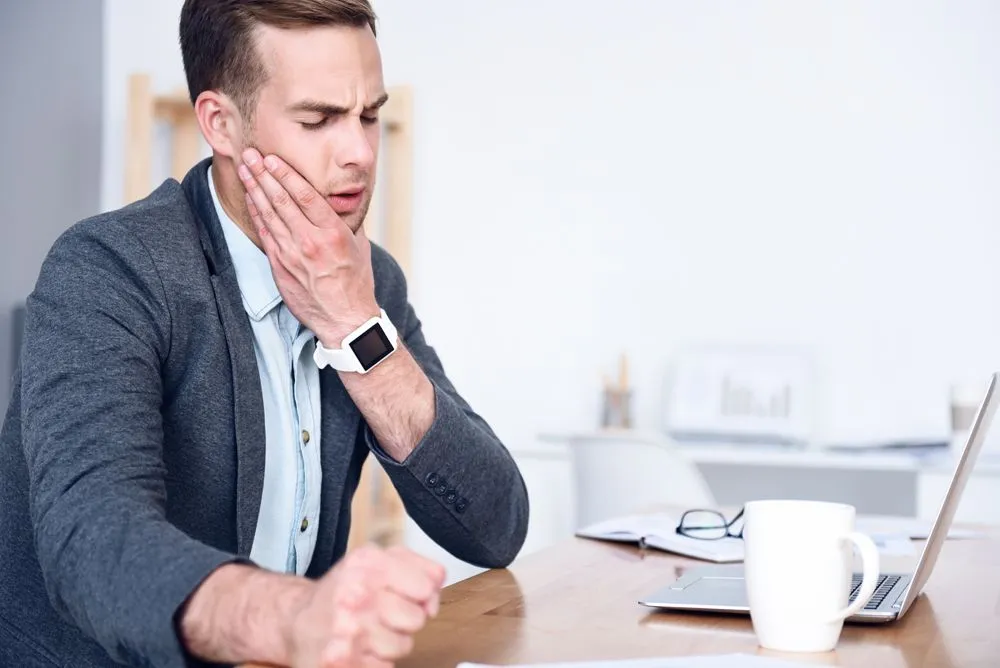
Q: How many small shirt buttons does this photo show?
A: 2